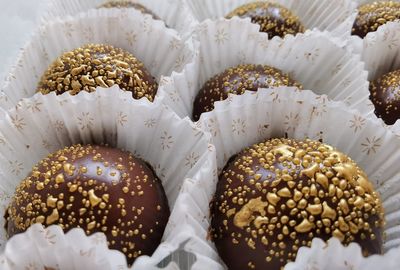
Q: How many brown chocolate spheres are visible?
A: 8